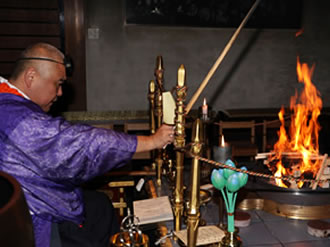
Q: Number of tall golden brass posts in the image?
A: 4